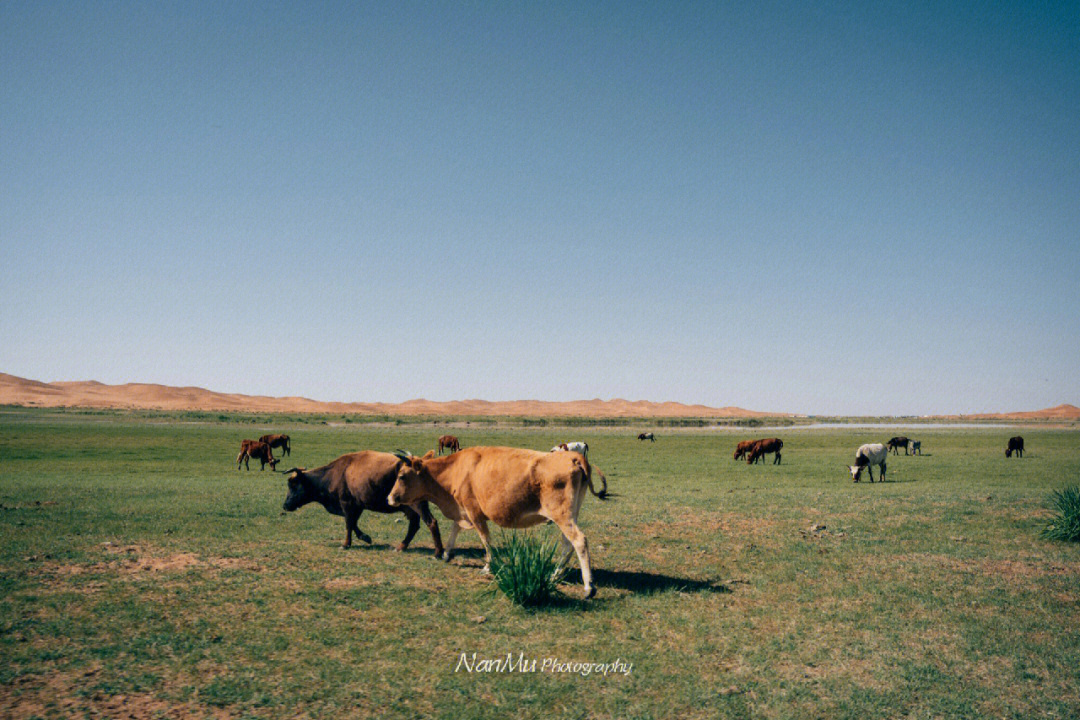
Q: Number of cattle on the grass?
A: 13